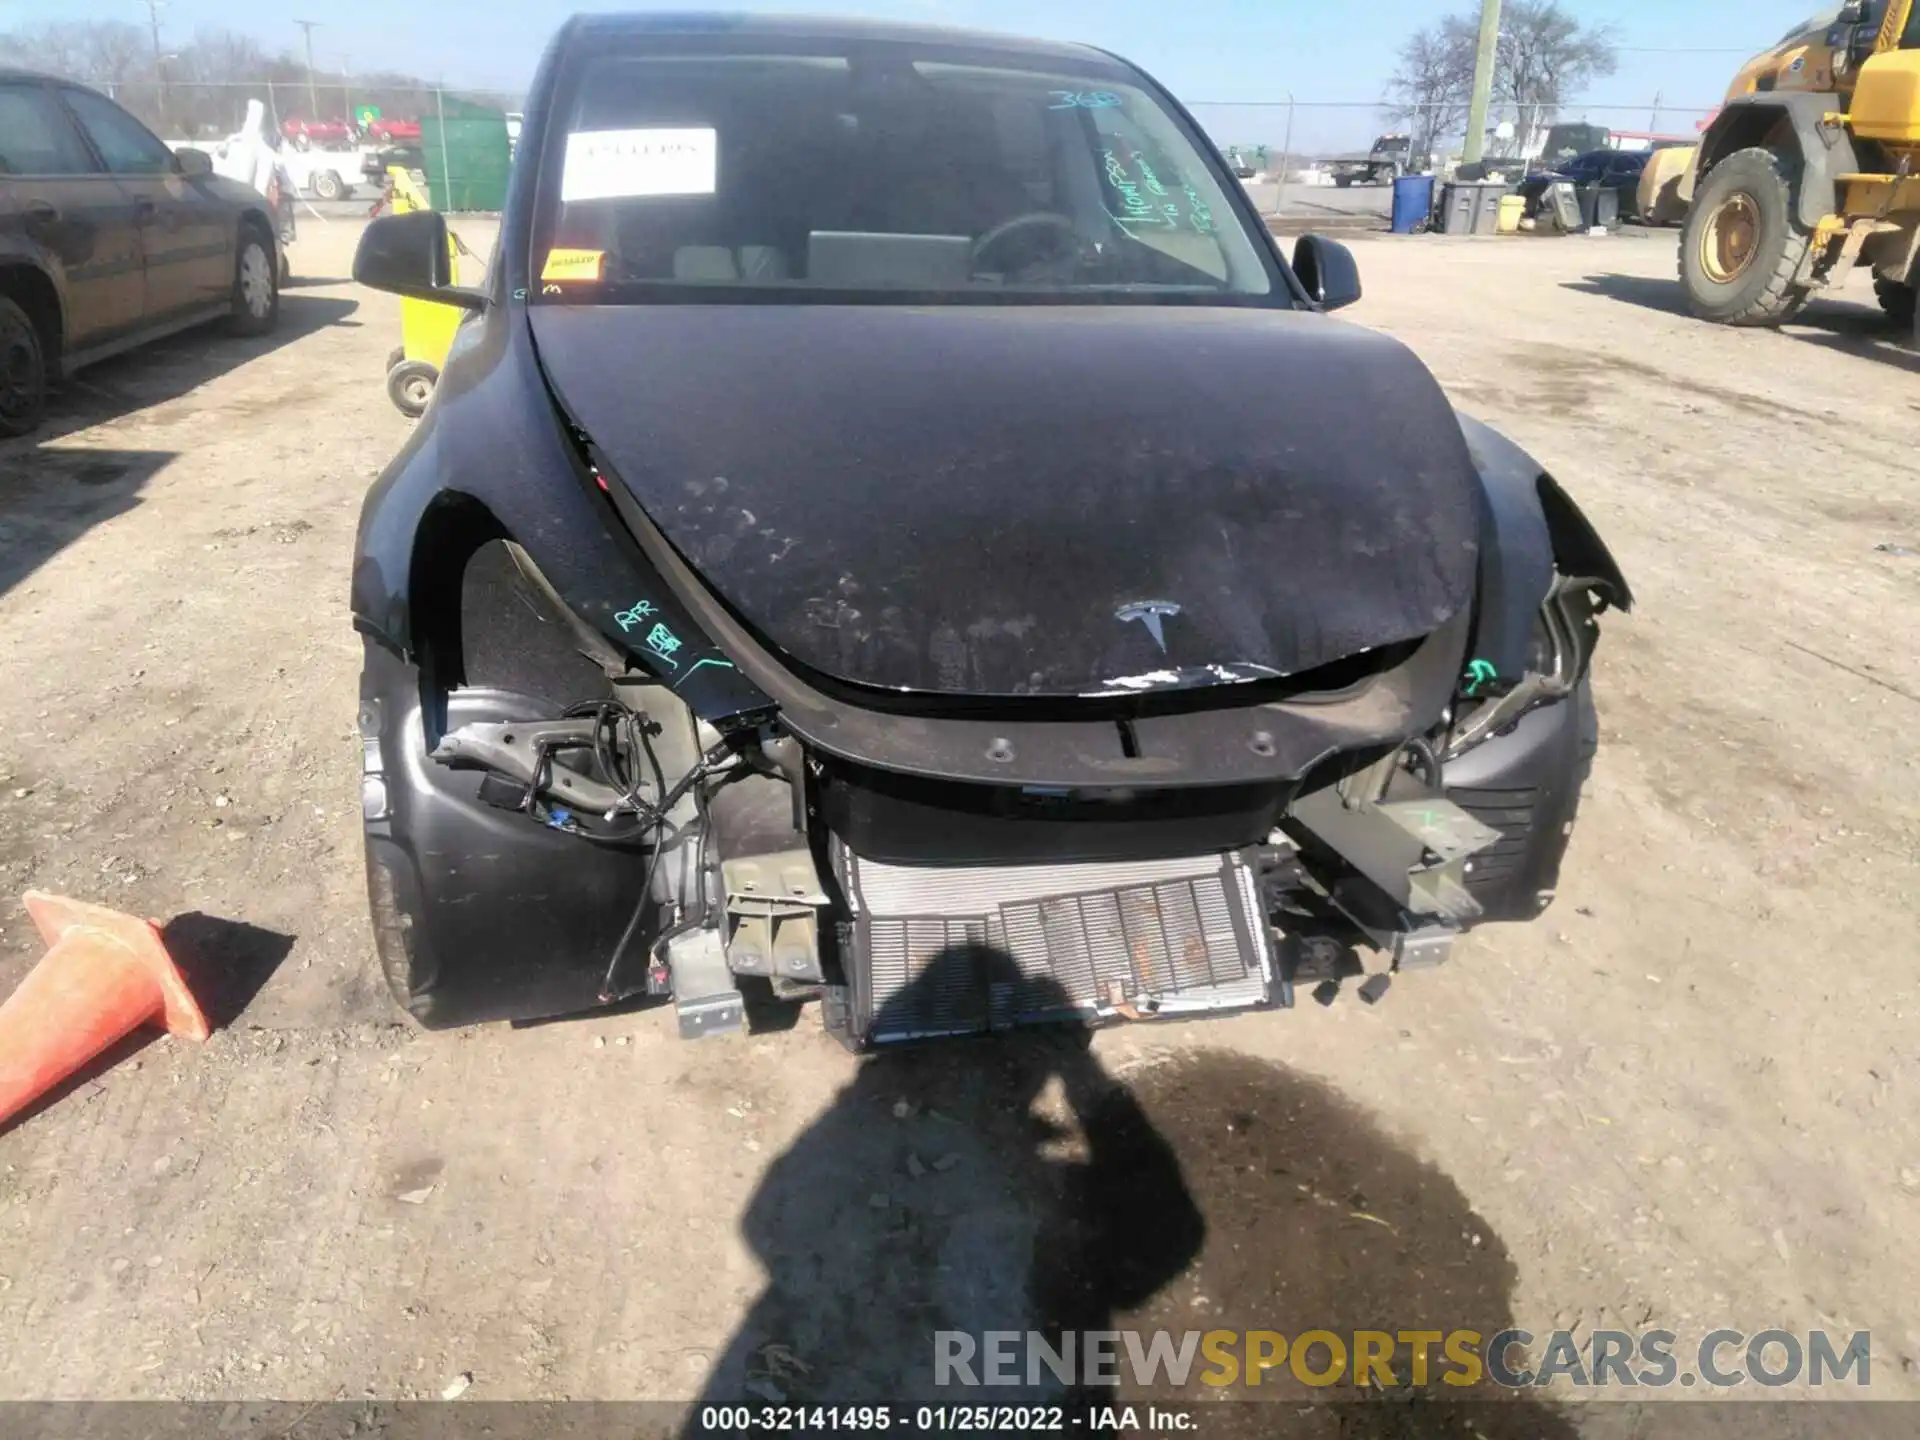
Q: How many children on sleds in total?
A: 0